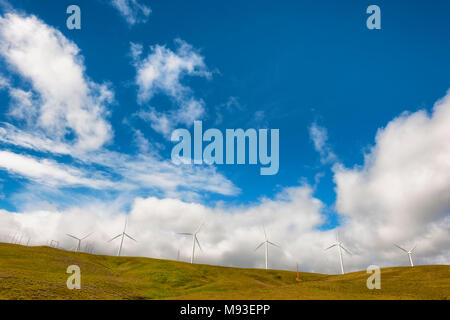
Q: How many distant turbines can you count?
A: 6